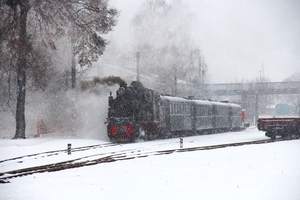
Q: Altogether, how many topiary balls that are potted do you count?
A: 0